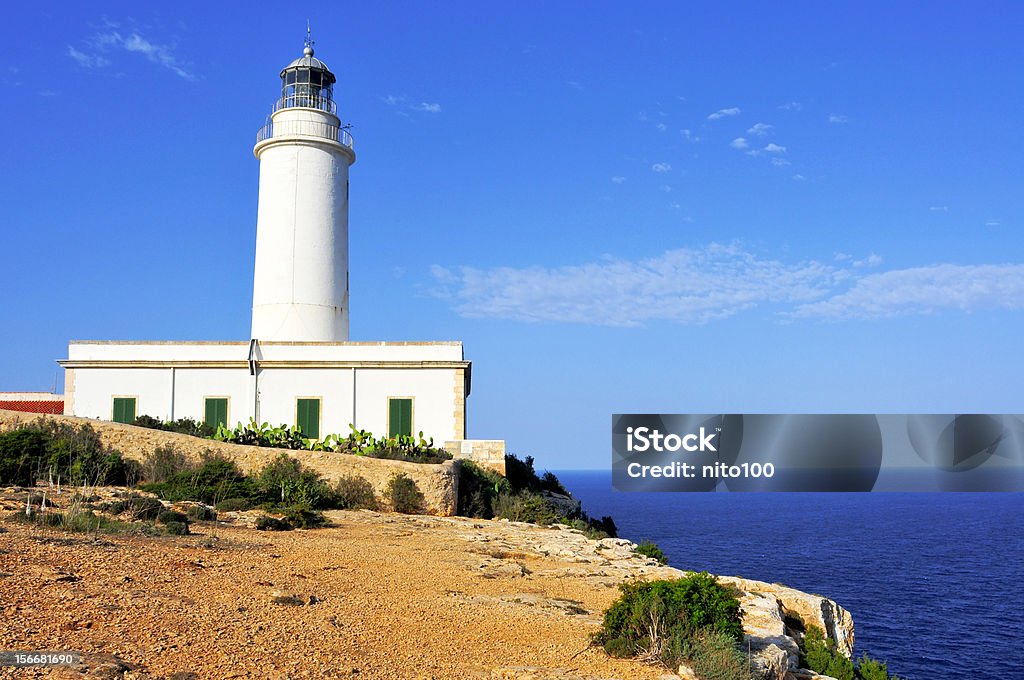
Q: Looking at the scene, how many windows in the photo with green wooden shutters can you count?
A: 4